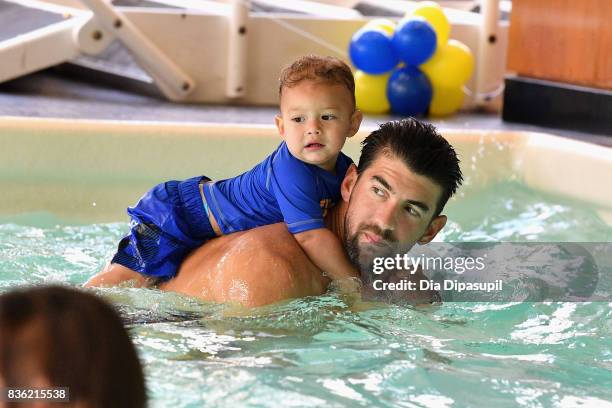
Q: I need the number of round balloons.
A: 8